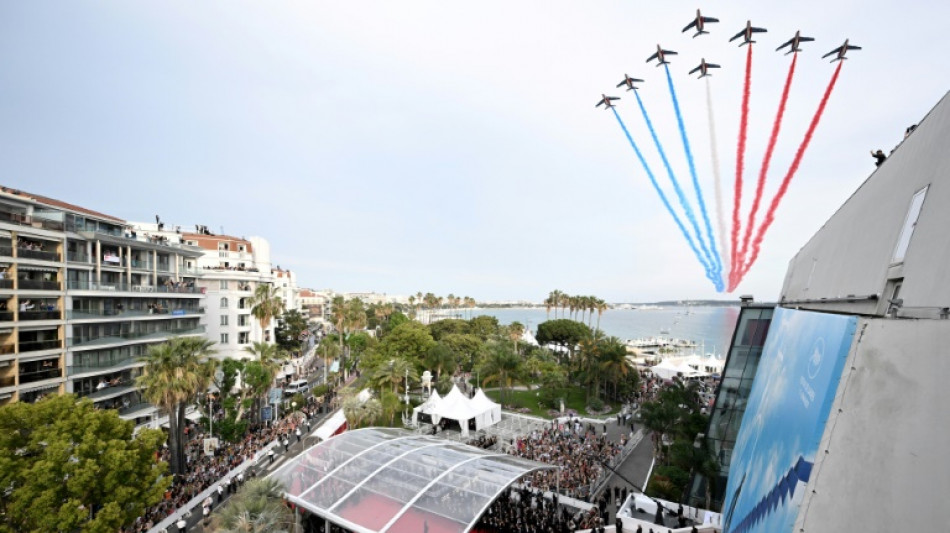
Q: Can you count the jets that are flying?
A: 8